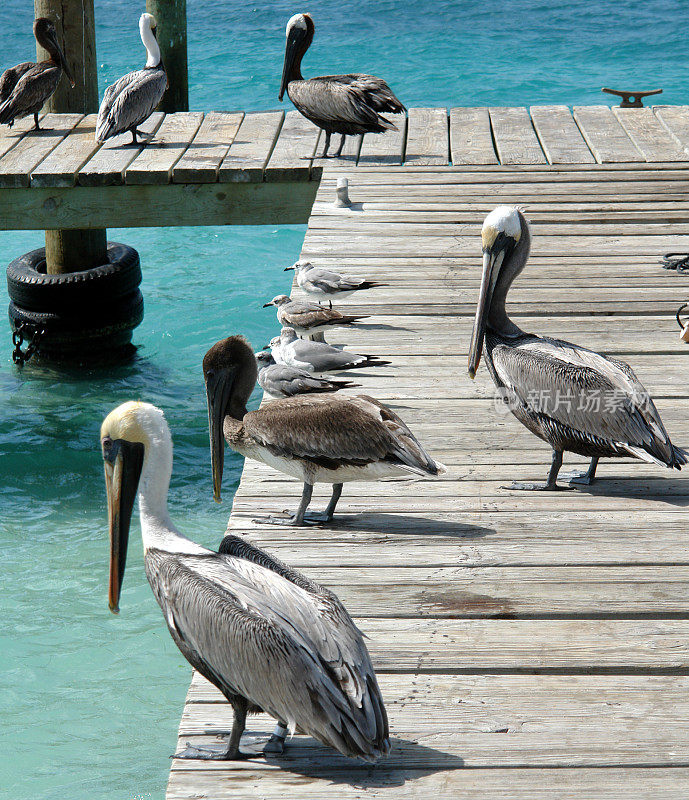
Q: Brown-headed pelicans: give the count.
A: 2